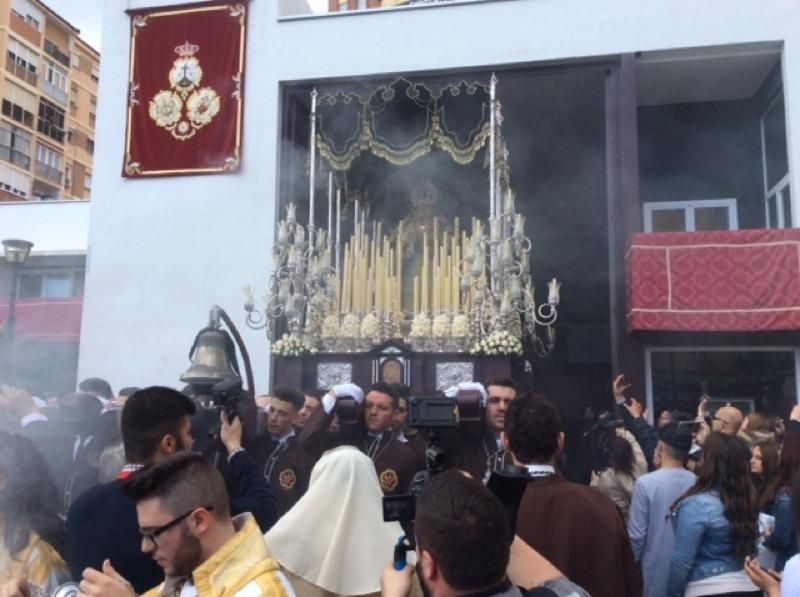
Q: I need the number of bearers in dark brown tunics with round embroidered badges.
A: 2